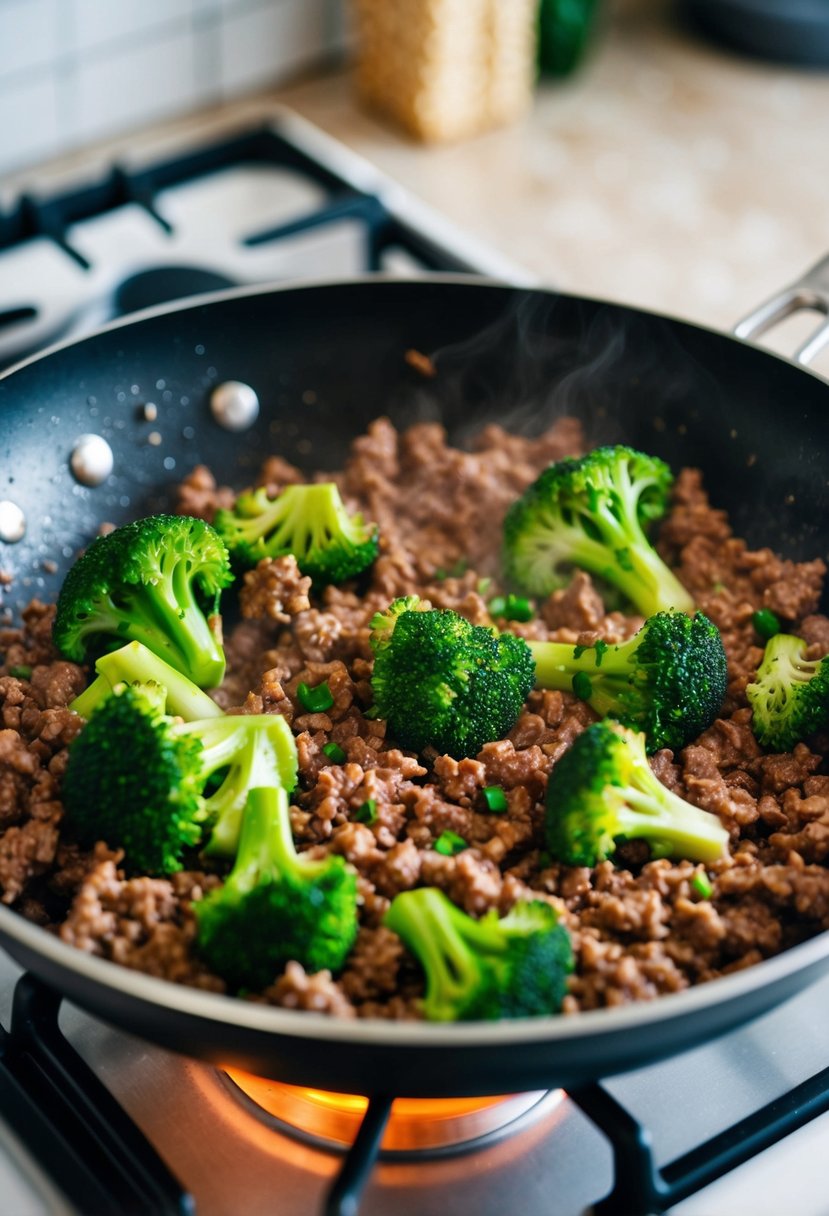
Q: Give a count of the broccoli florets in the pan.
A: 10